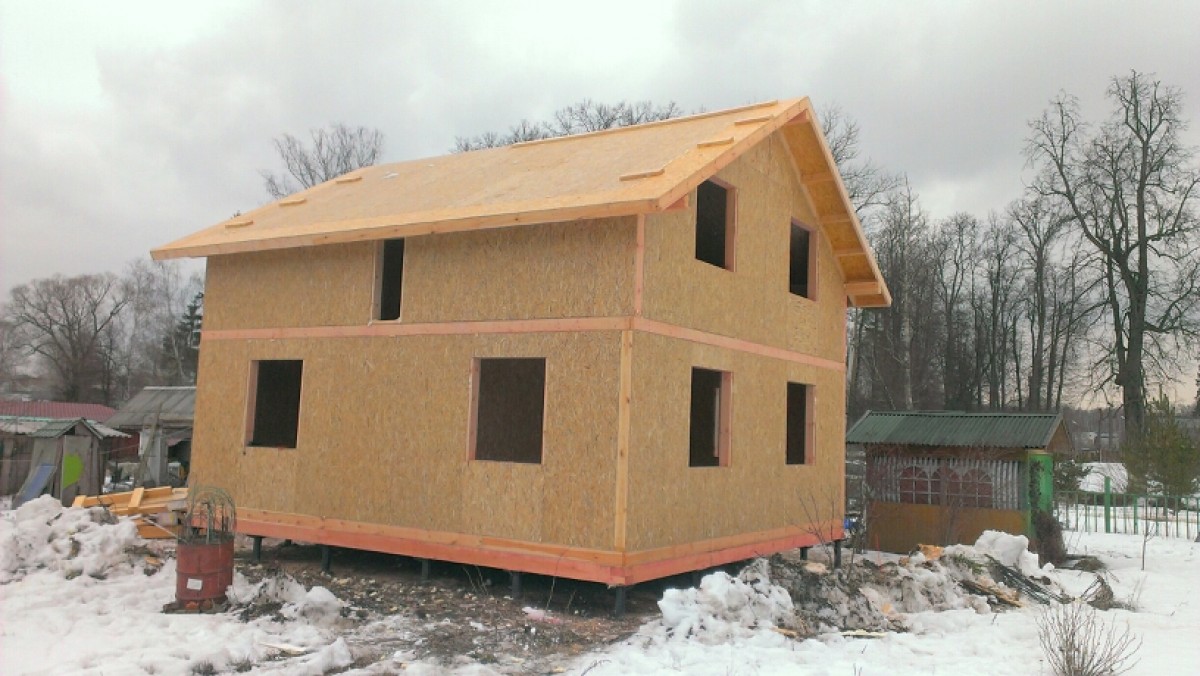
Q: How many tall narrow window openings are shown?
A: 1